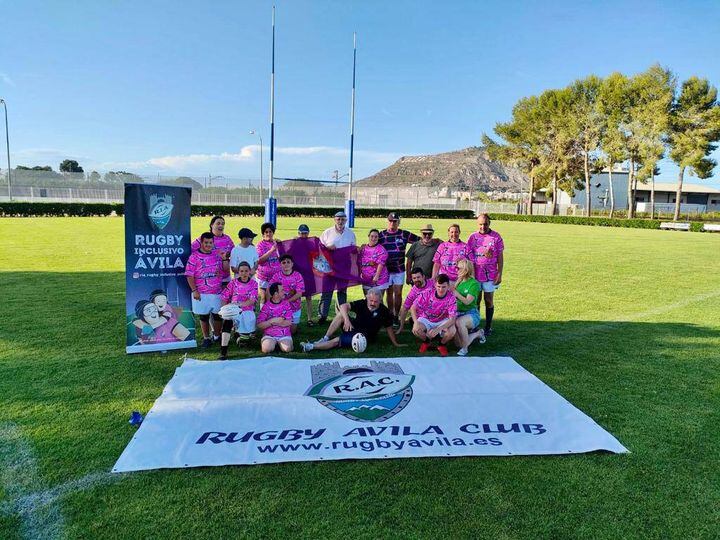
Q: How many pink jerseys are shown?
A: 11